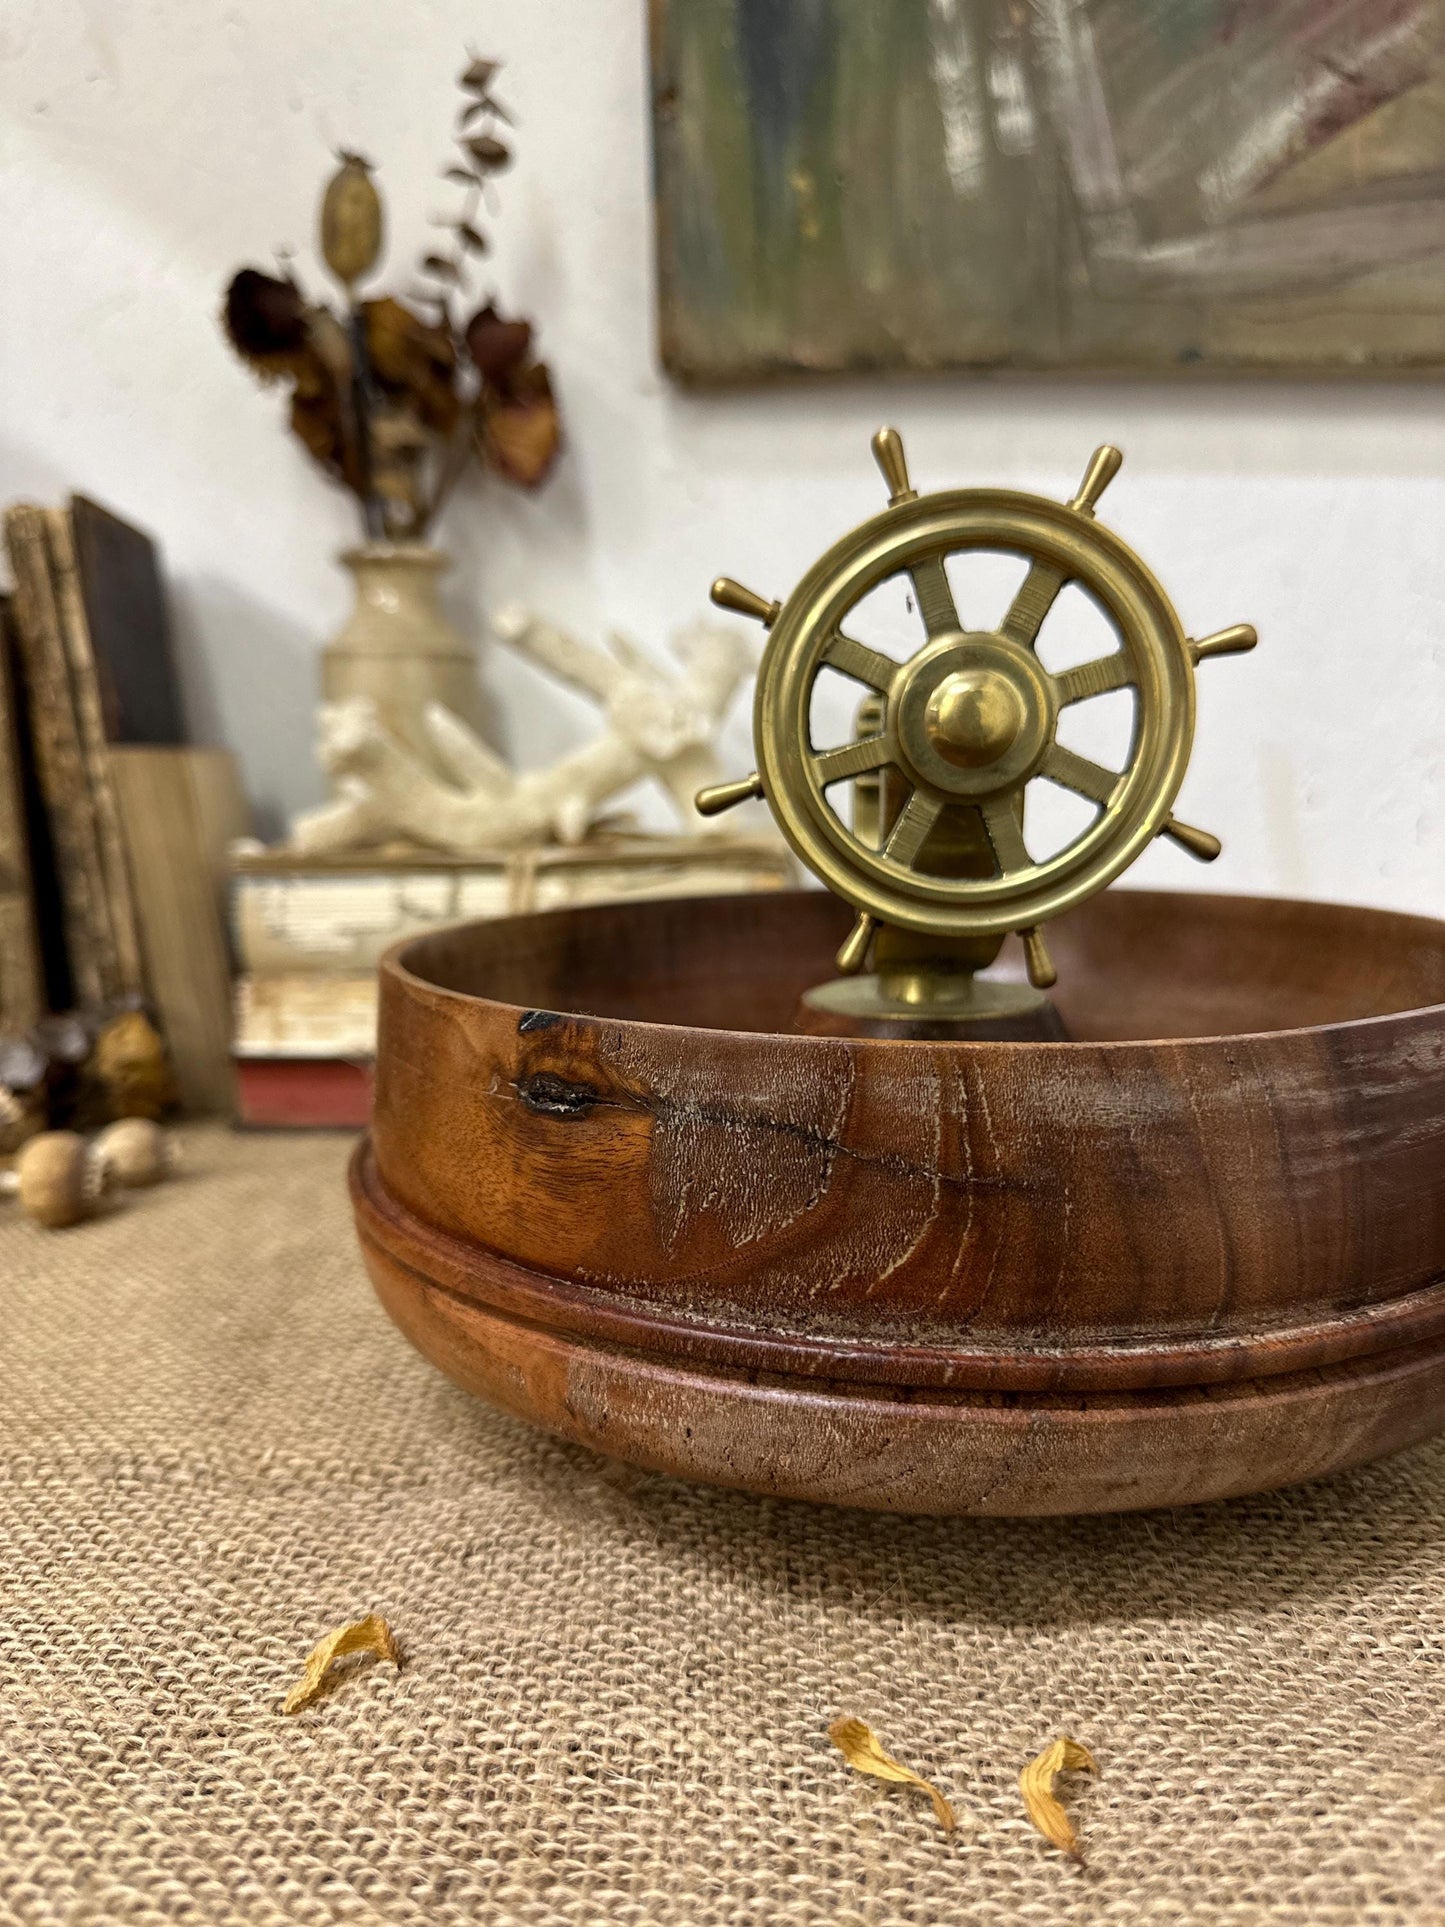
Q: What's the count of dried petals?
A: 3